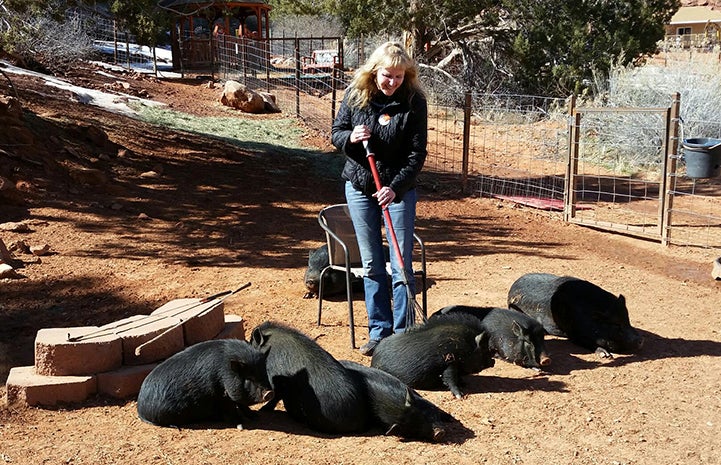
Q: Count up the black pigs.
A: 7